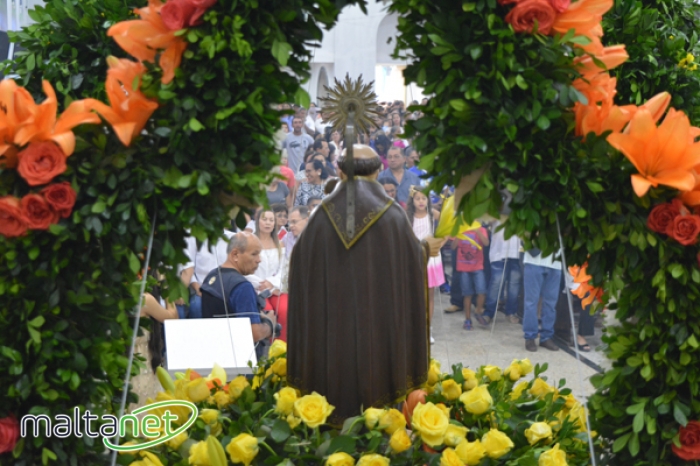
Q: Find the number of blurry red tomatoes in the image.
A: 0